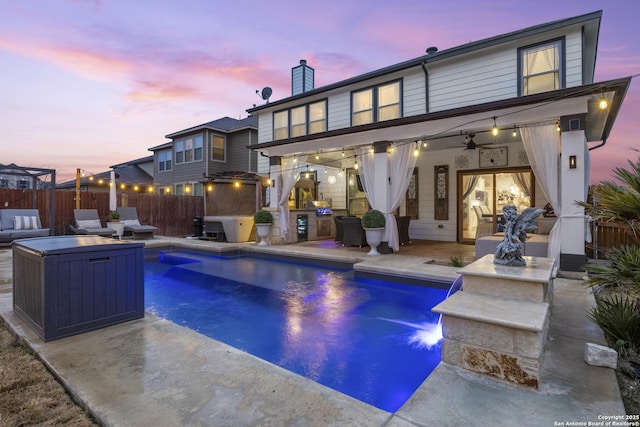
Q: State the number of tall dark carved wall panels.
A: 2